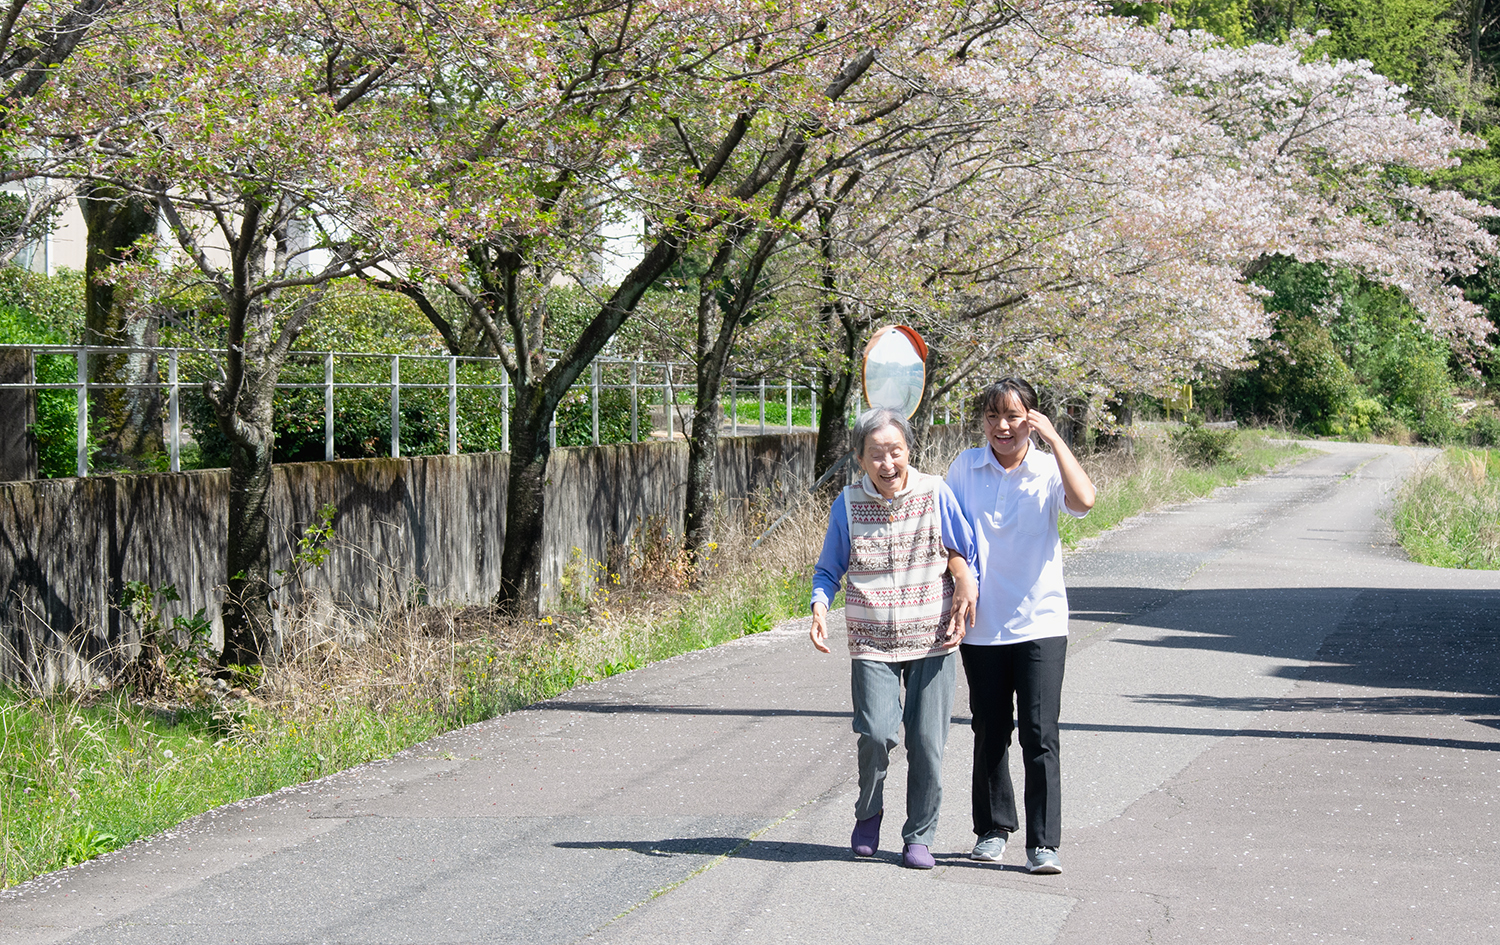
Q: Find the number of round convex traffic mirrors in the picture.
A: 1